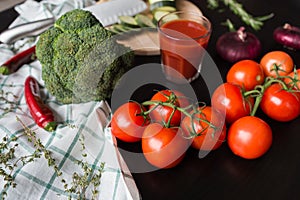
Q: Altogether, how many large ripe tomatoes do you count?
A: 10